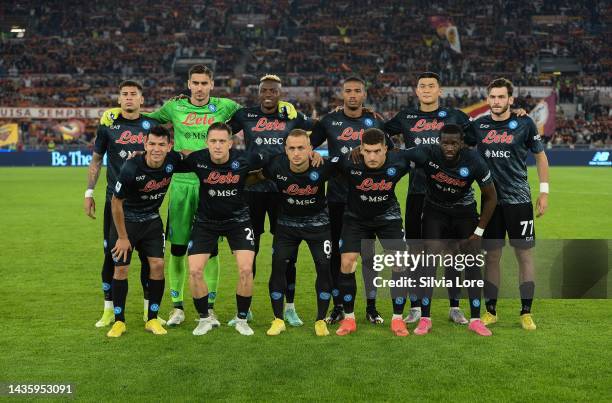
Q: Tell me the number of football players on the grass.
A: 11